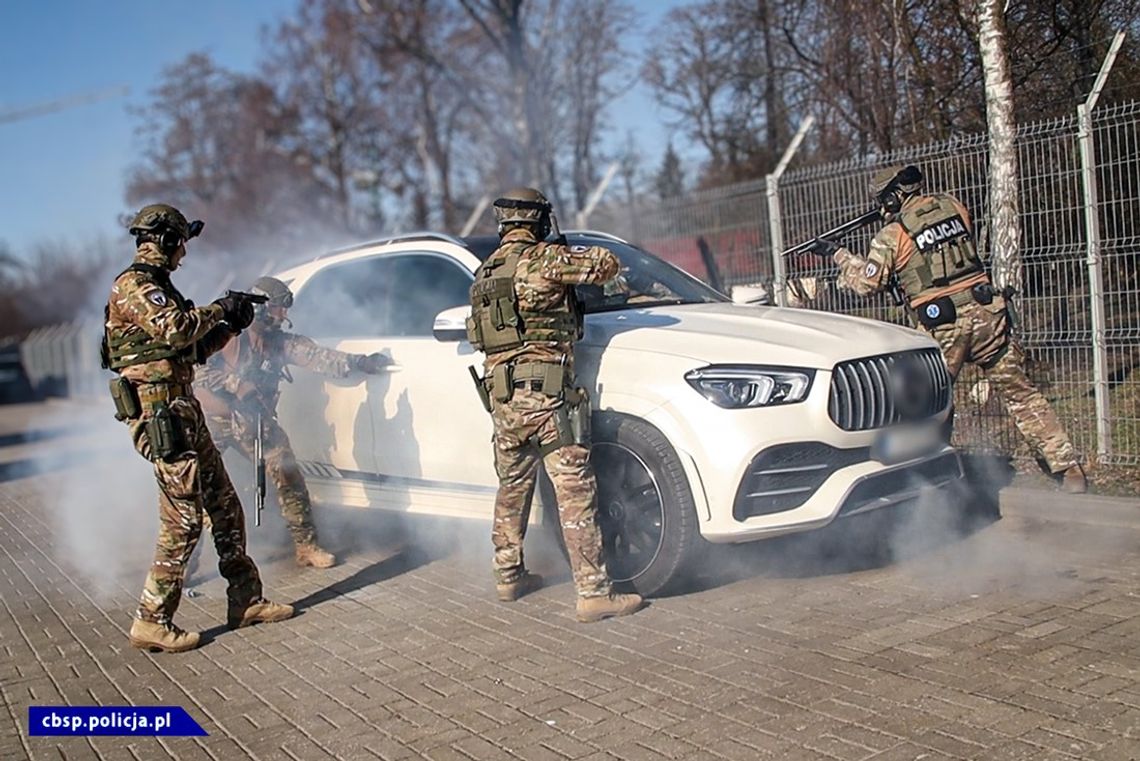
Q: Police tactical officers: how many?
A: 4